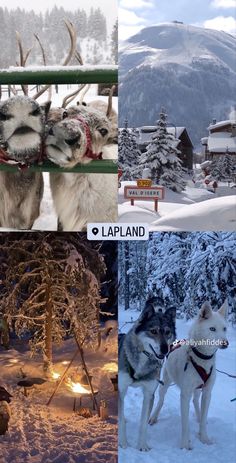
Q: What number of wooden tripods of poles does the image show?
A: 1